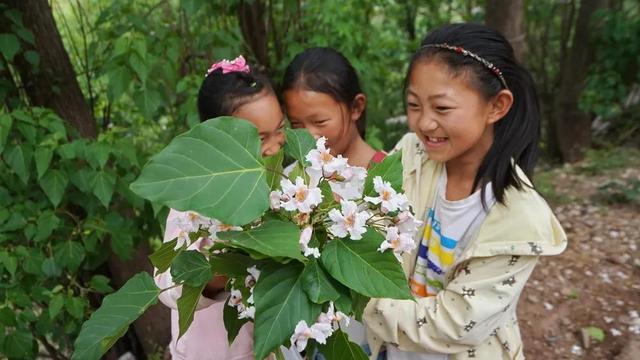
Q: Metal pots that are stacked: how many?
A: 0